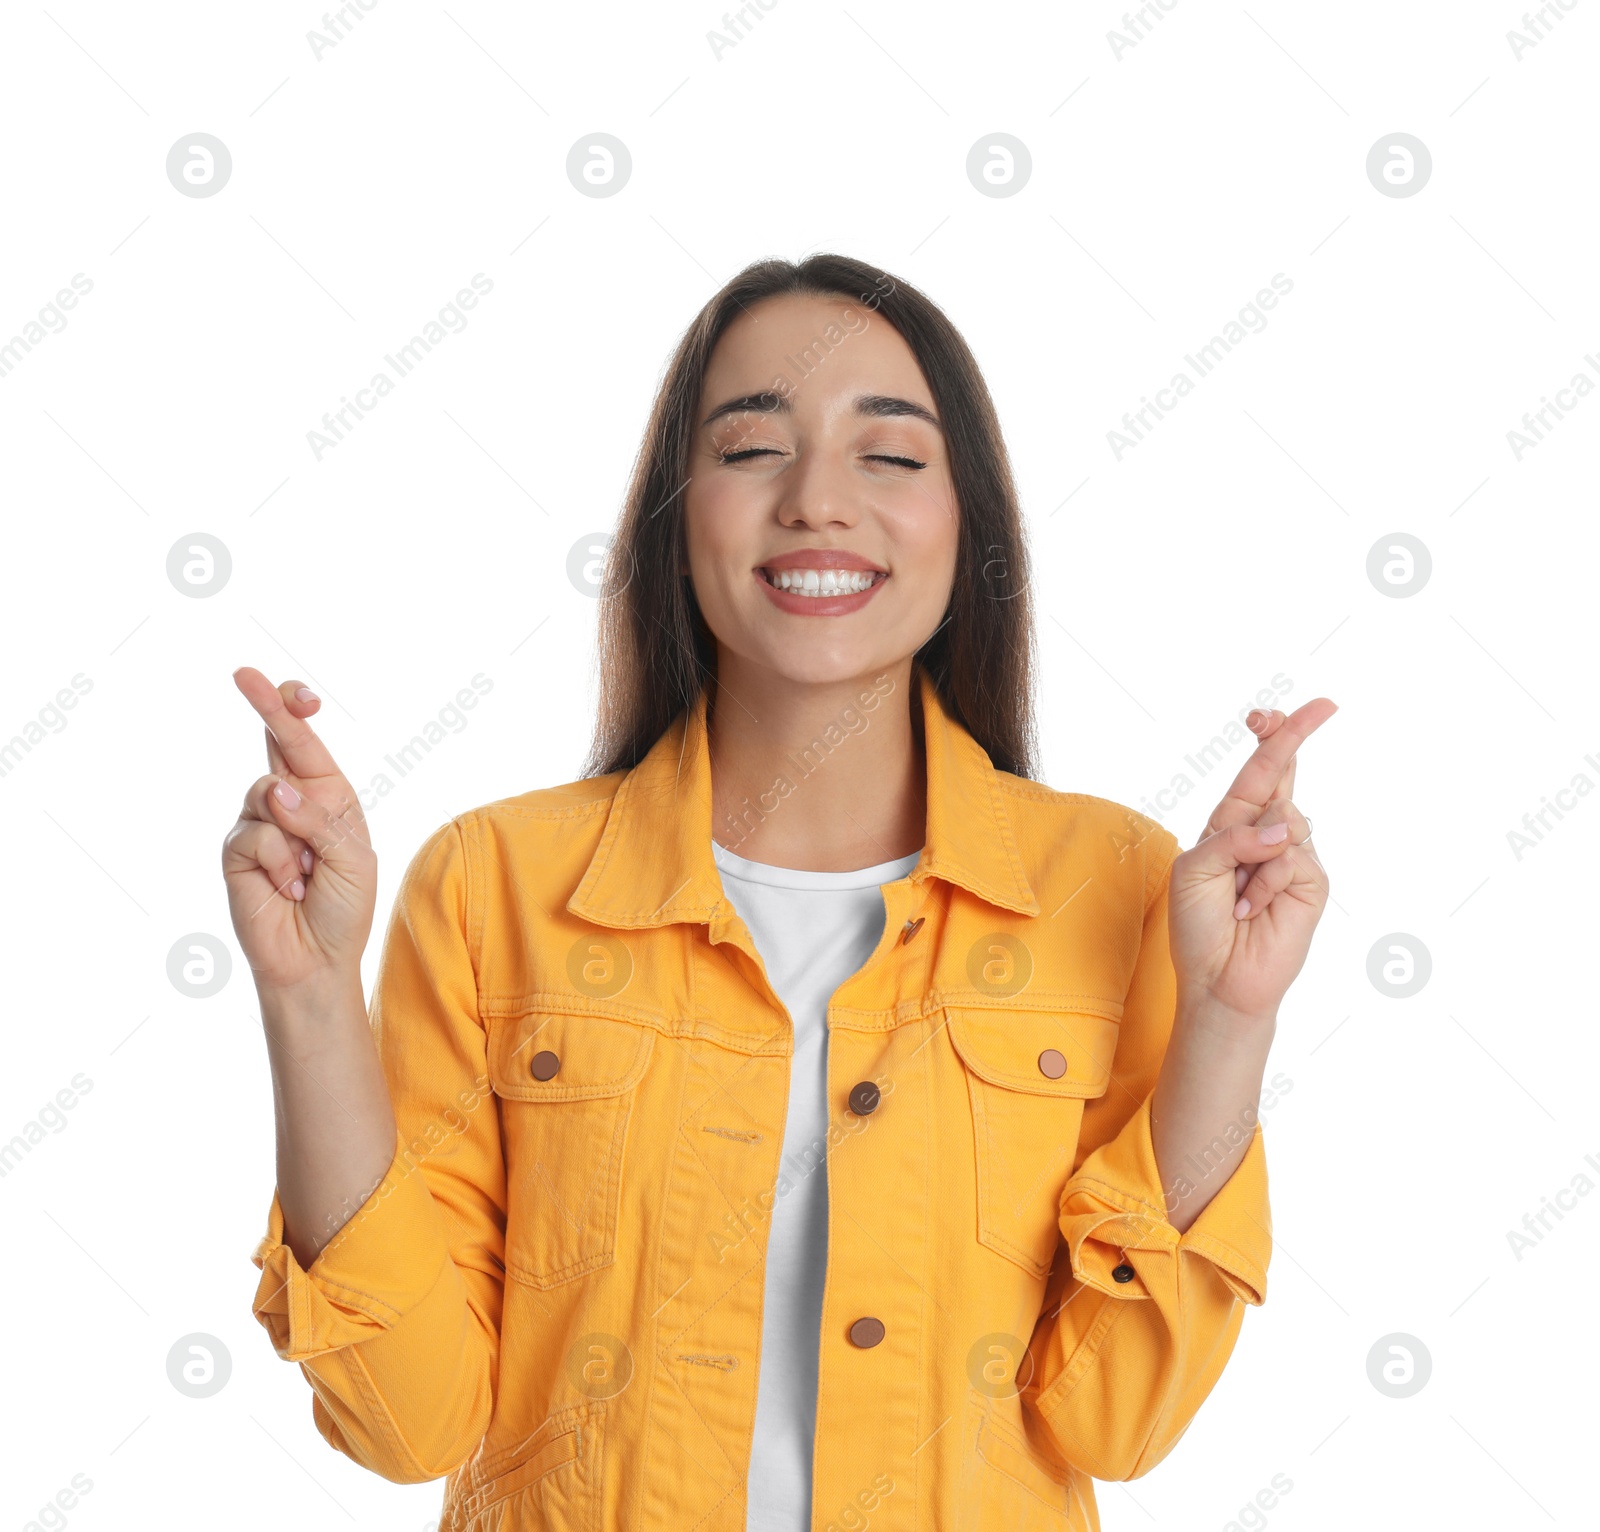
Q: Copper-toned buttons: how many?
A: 5